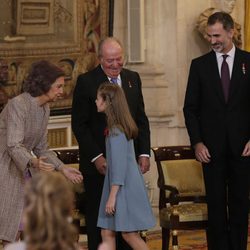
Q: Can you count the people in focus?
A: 4